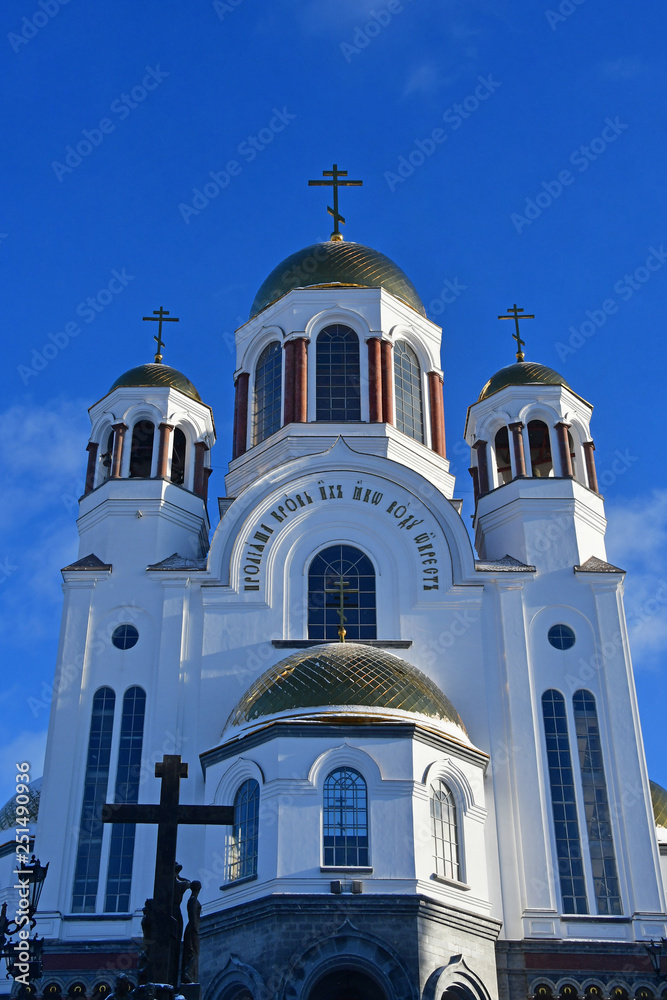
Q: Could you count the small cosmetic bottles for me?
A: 0